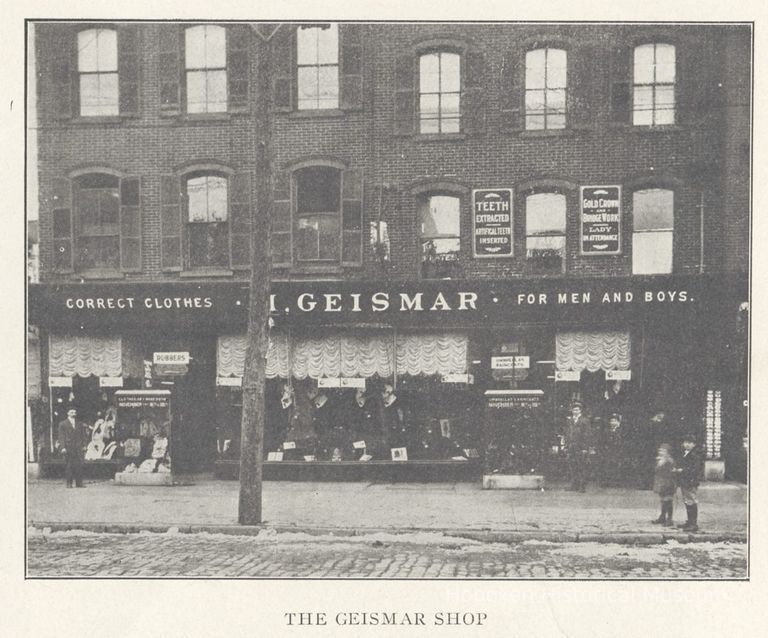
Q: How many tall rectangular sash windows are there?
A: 12